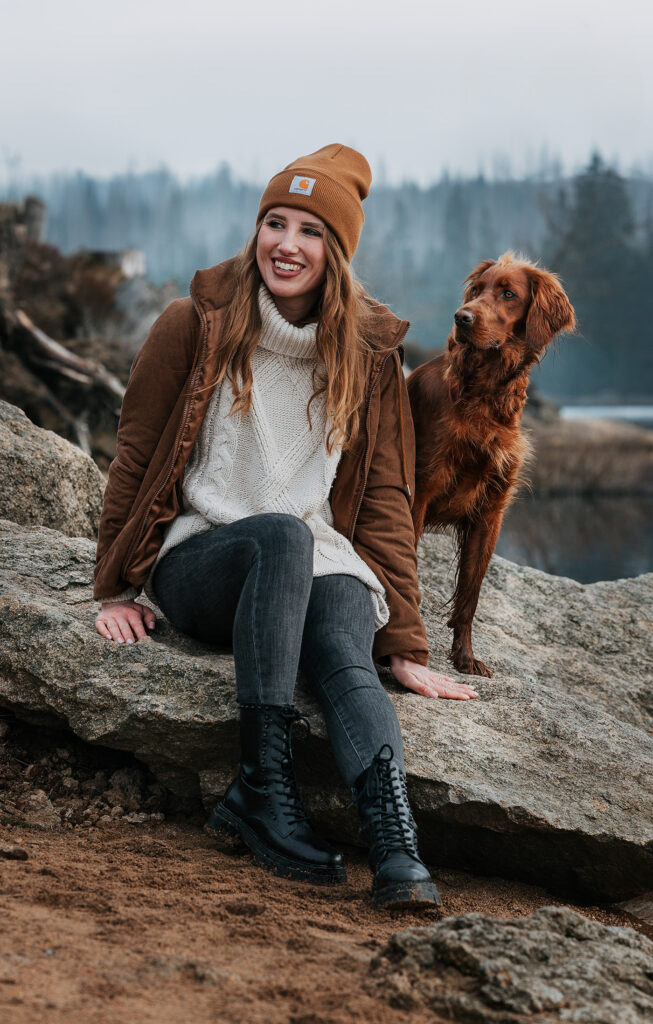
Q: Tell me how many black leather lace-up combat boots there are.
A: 2